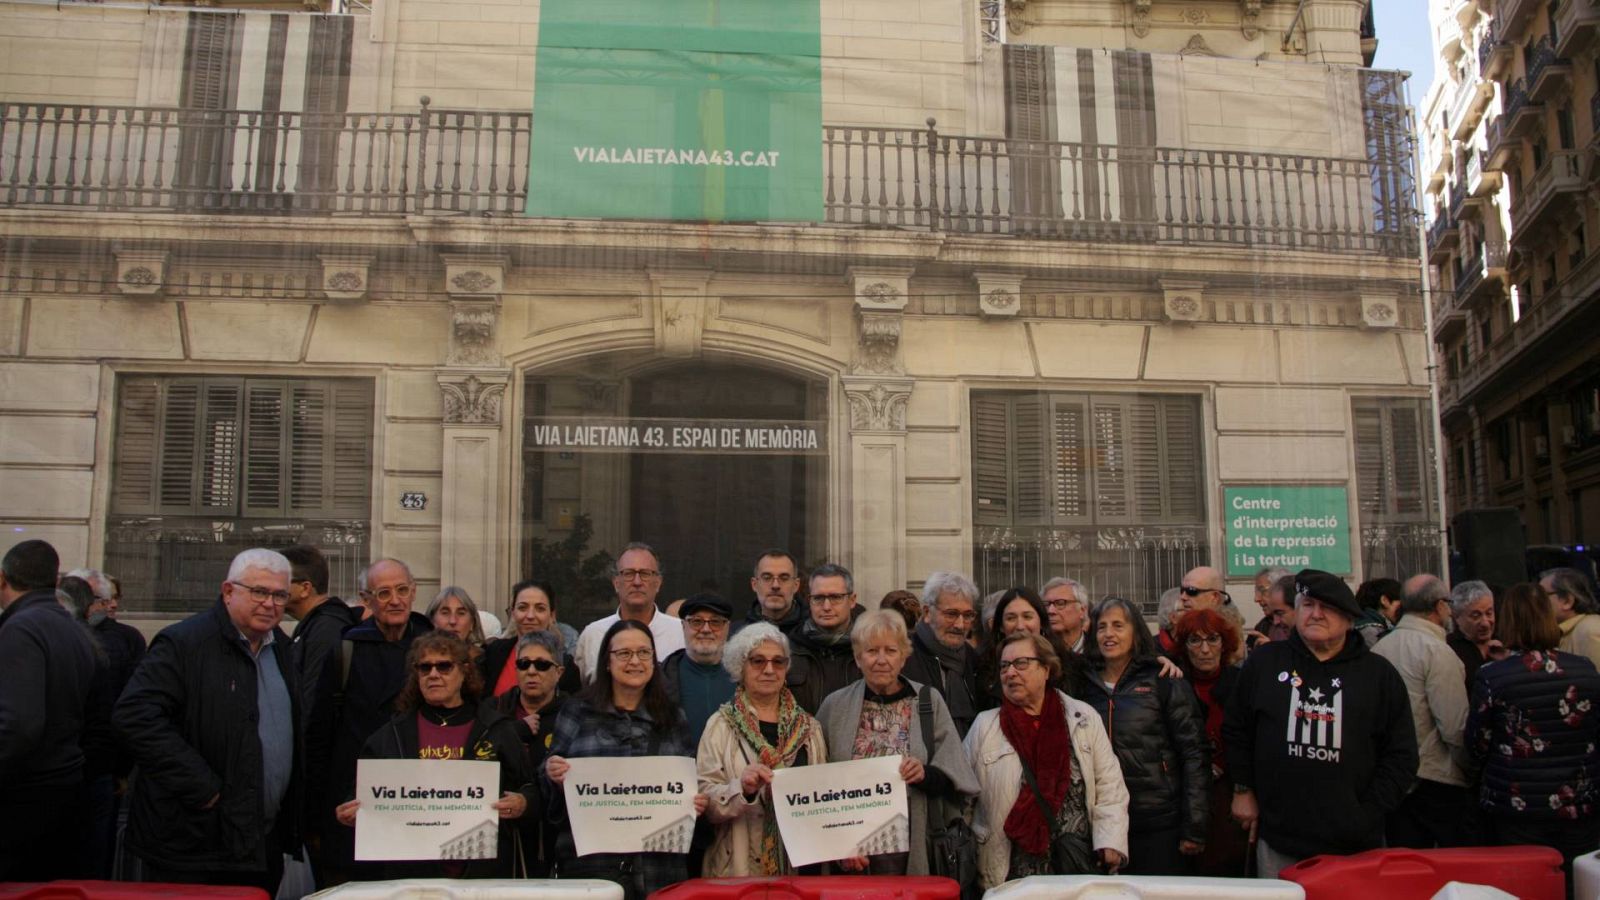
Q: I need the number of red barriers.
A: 3